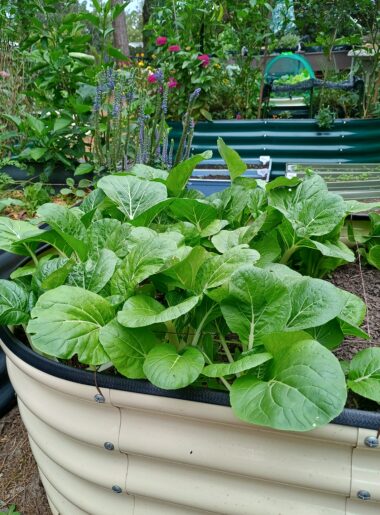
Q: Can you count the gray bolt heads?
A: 5